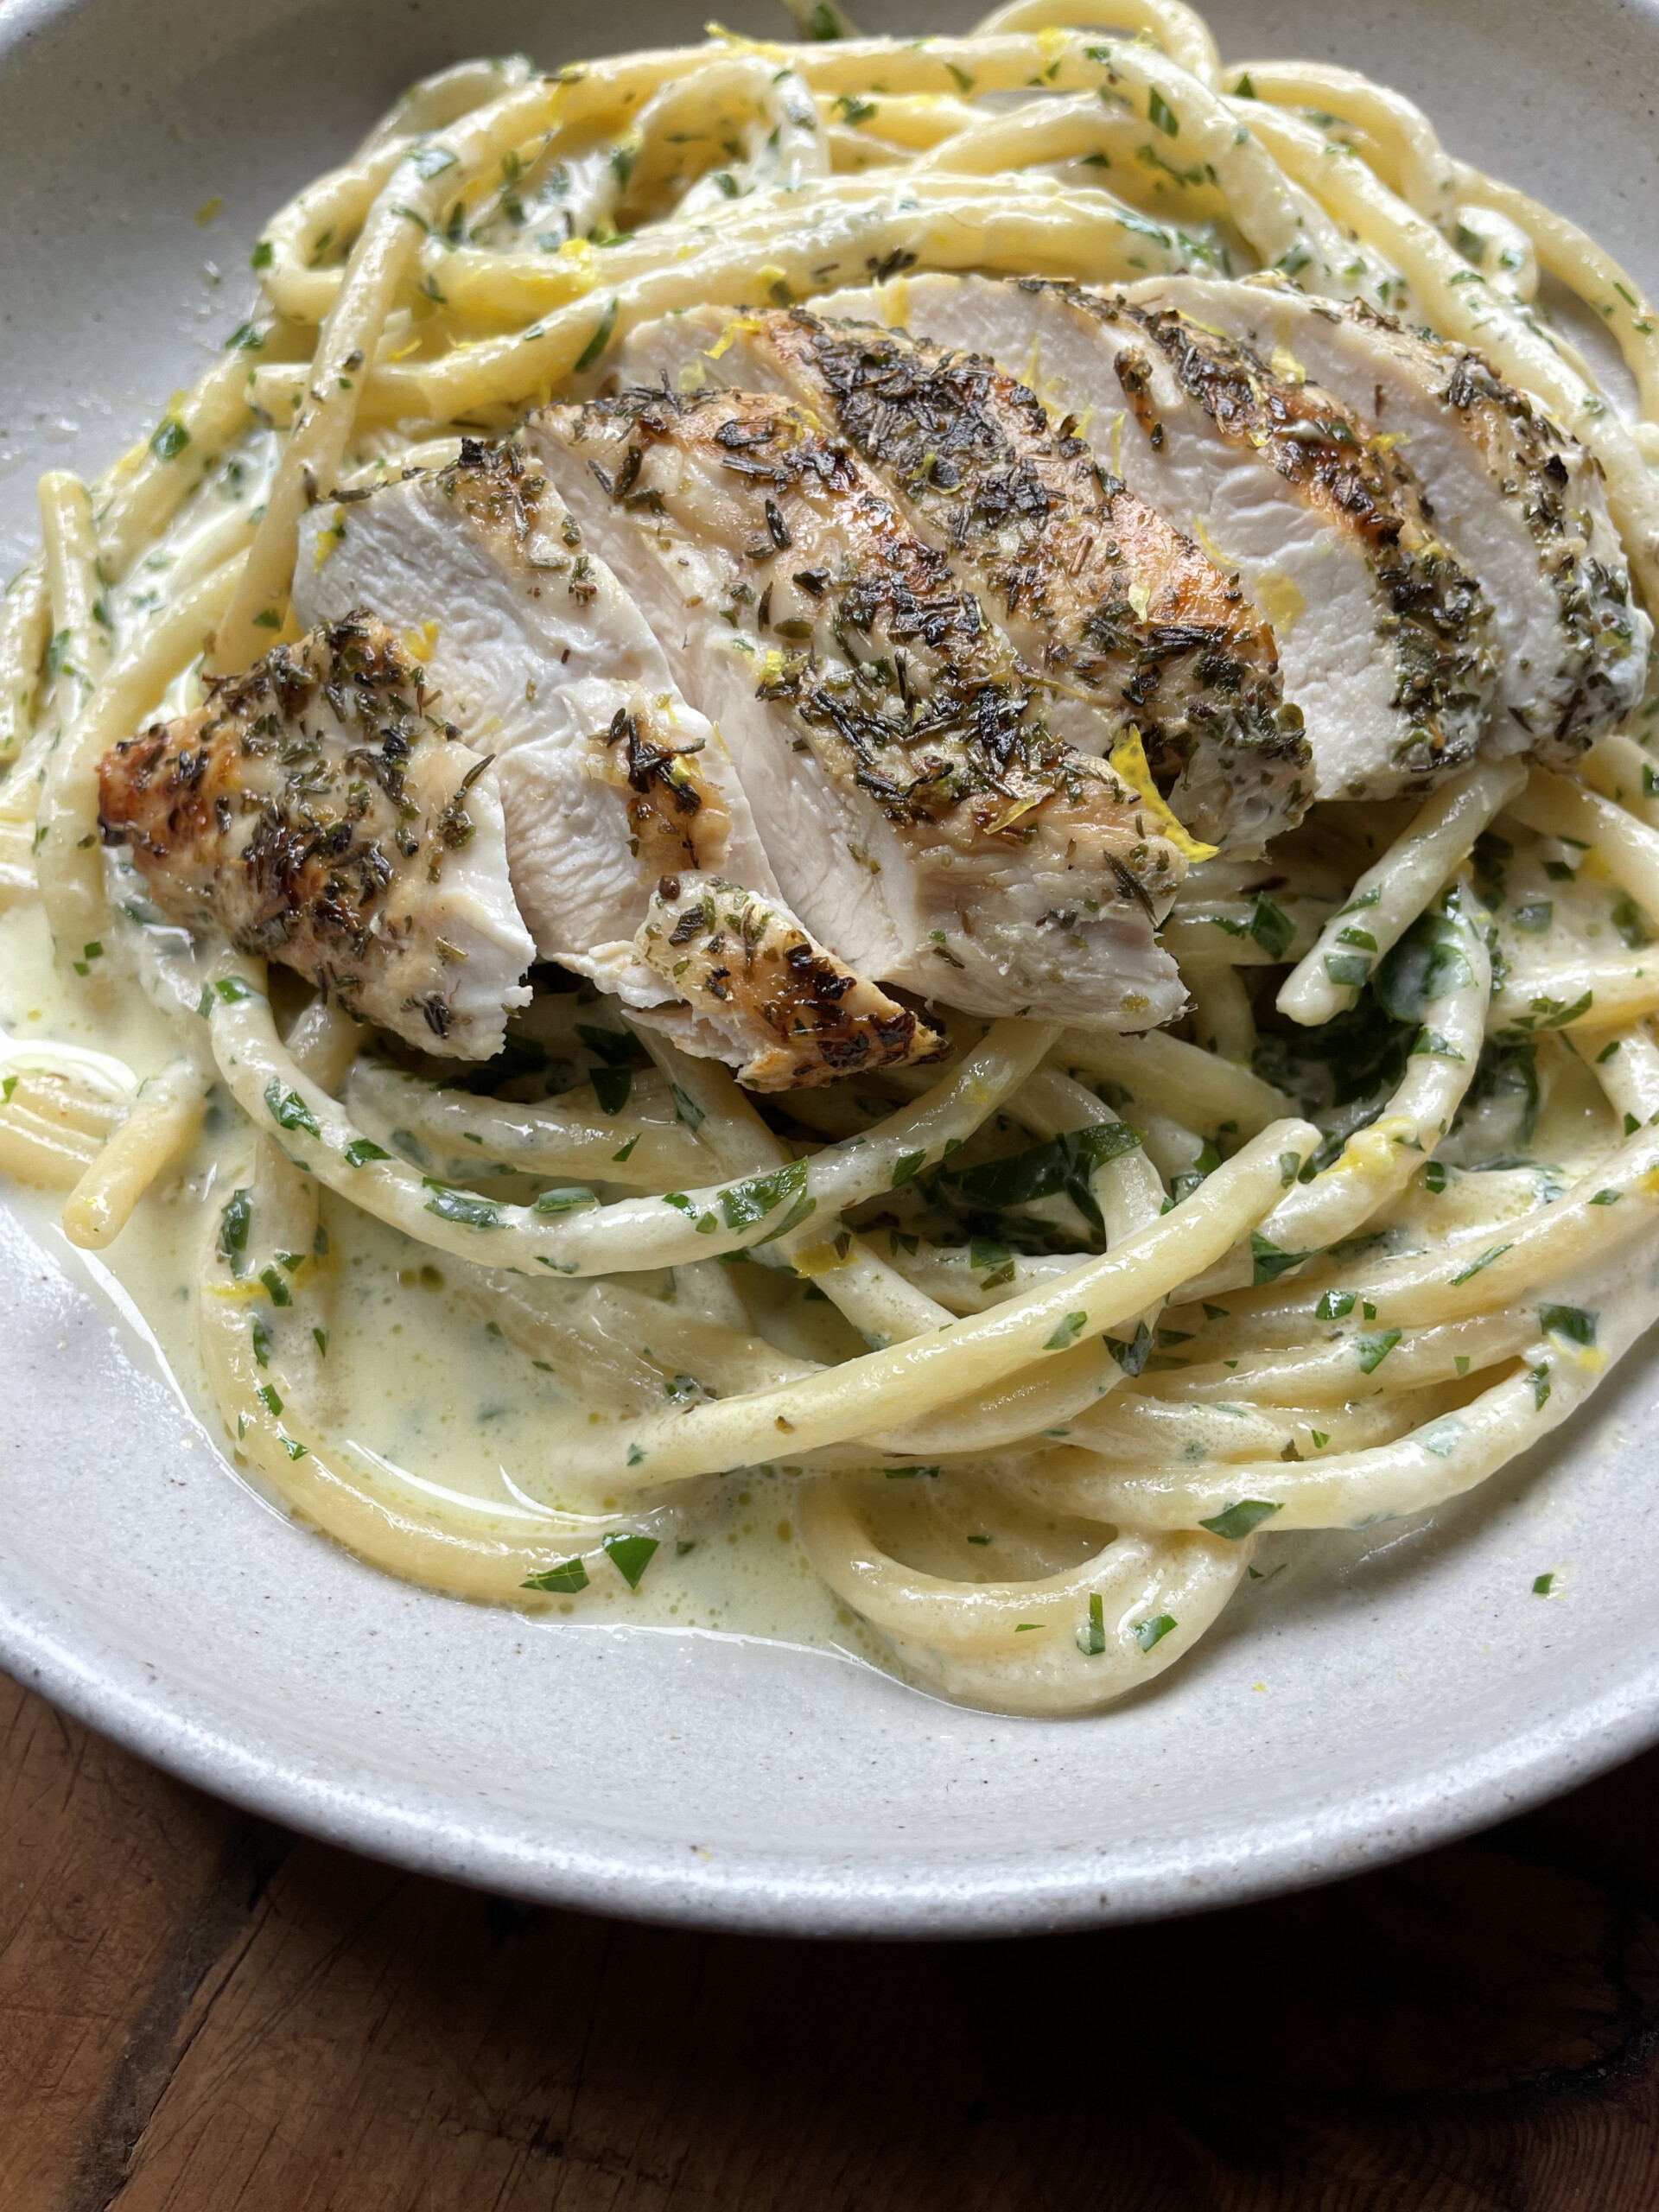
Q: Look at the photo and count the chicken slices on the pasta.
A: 6